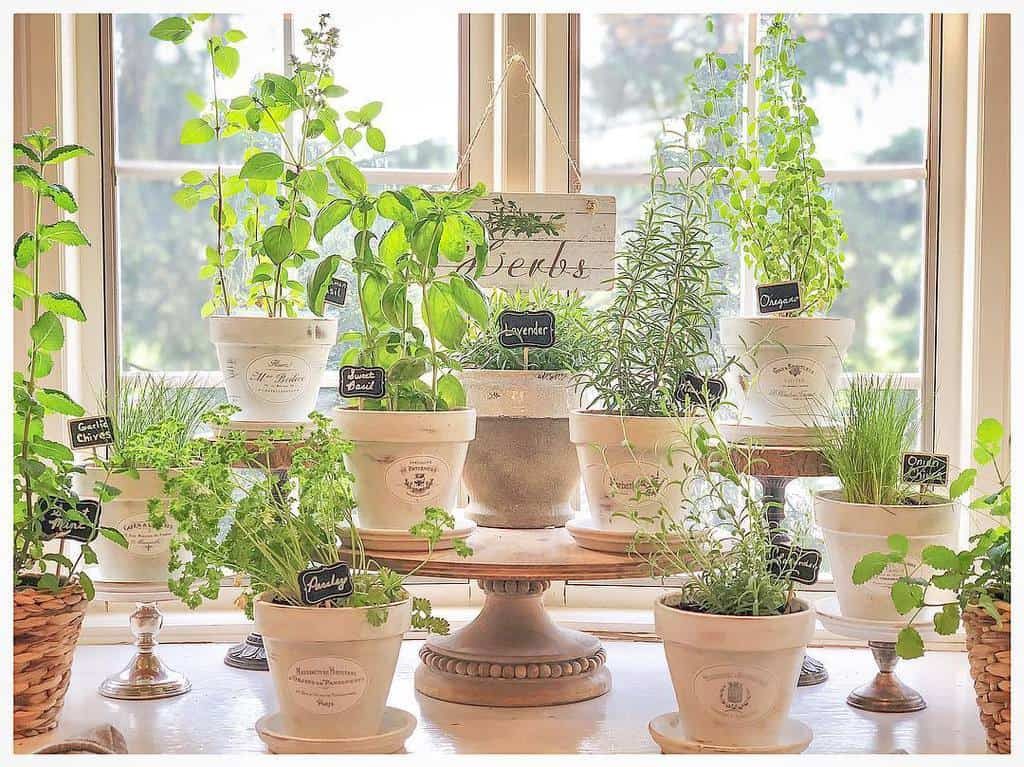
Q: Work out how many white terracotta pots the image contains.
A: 8